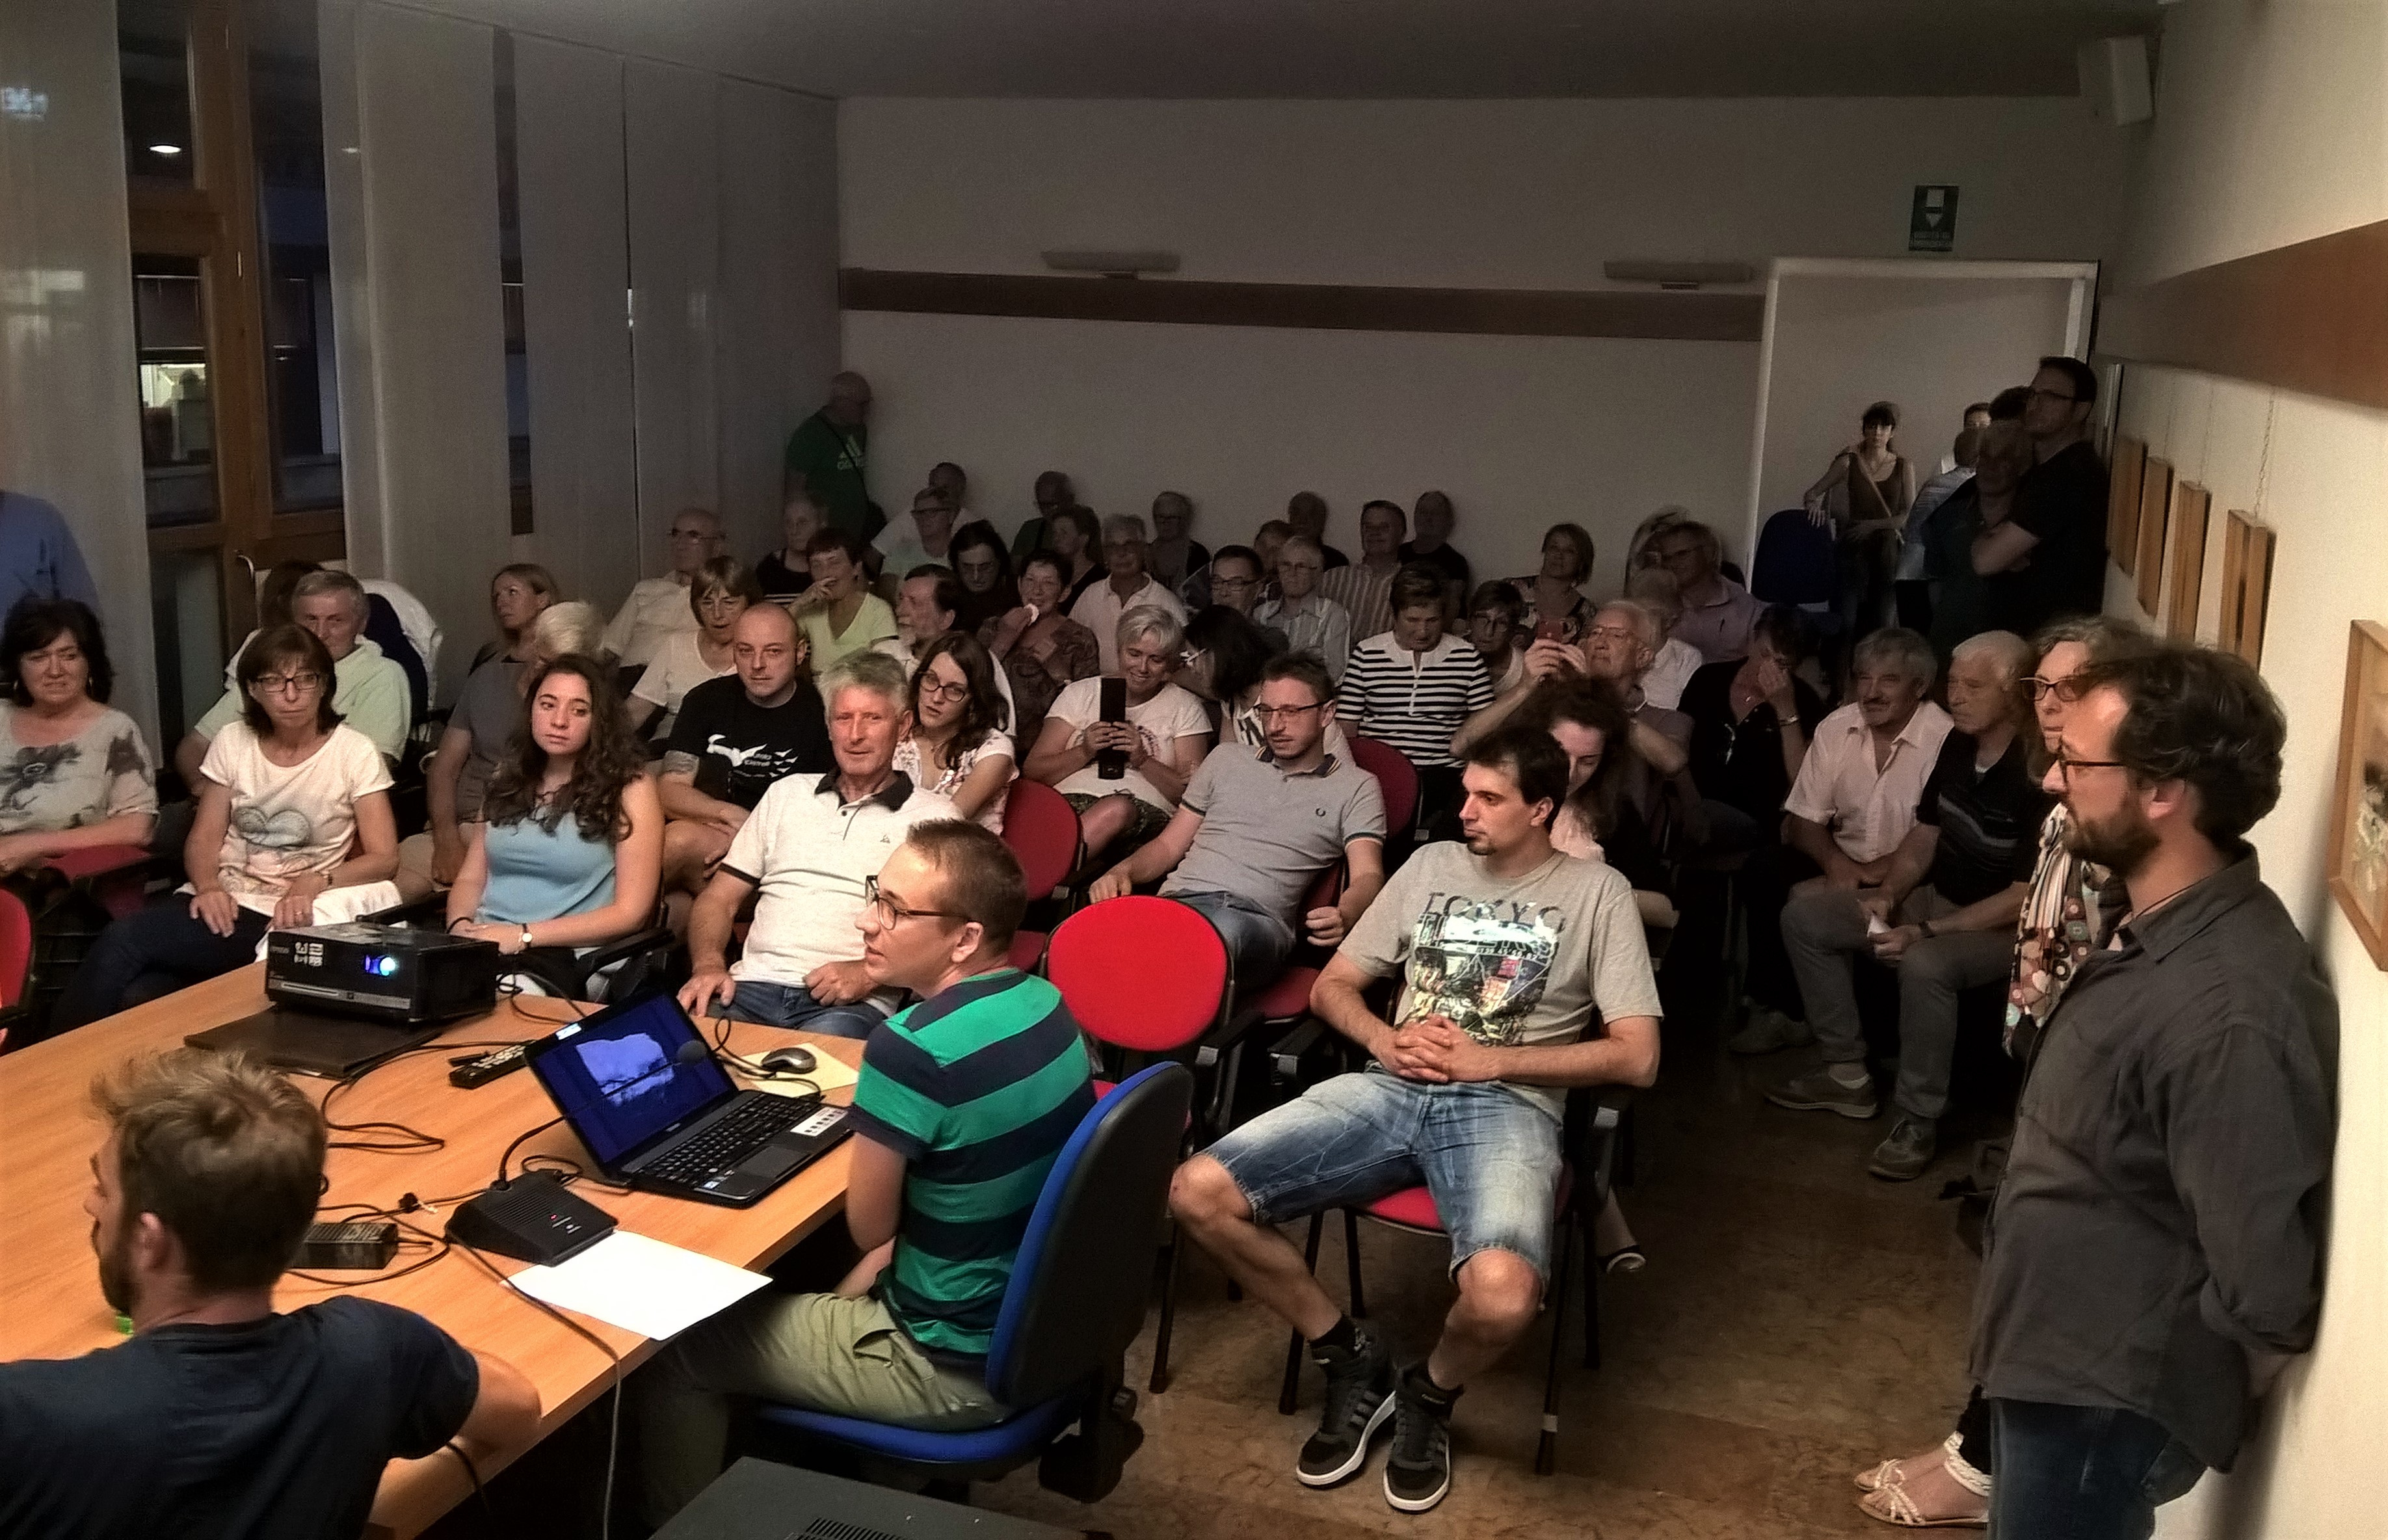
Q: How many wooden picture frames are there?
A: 5